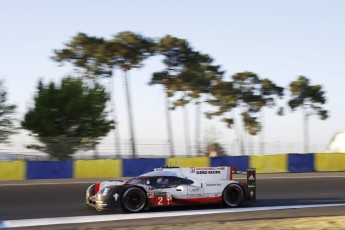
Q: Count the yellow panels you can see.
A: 5